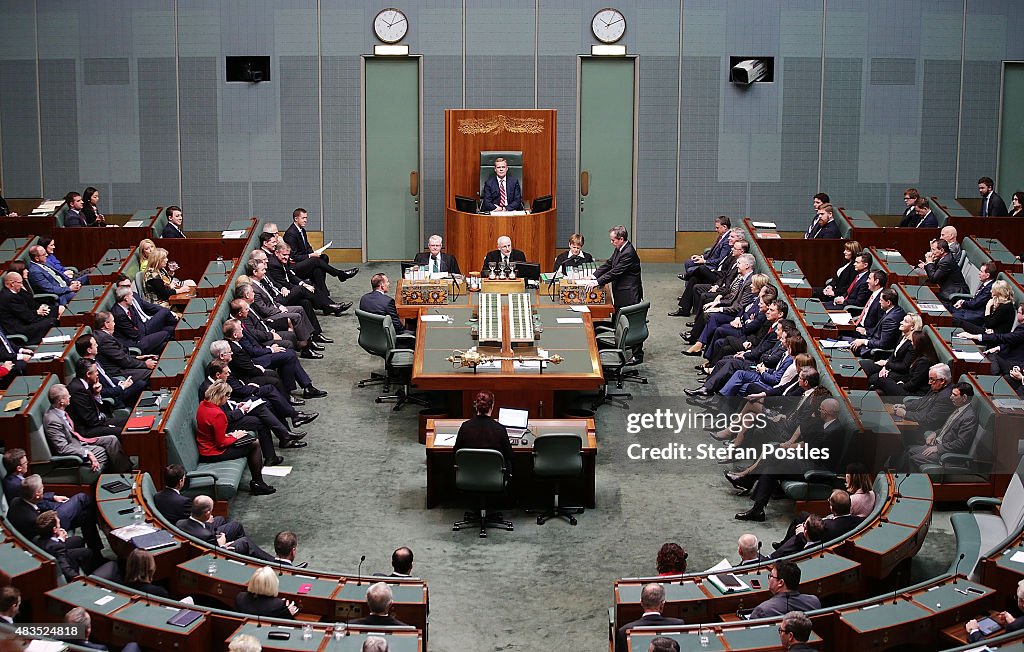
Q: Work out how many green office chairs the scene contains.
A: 6